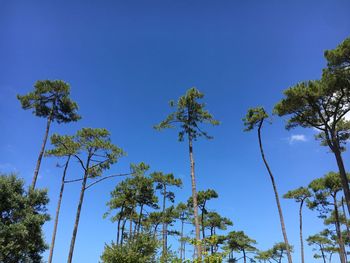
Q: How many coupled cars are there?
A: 0